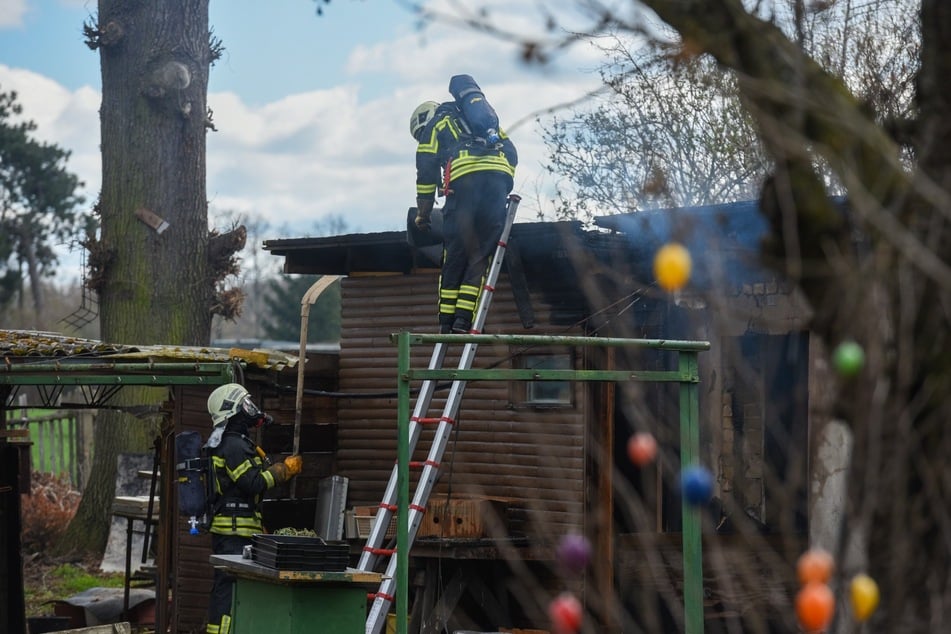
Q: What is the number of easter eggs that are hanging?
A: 9